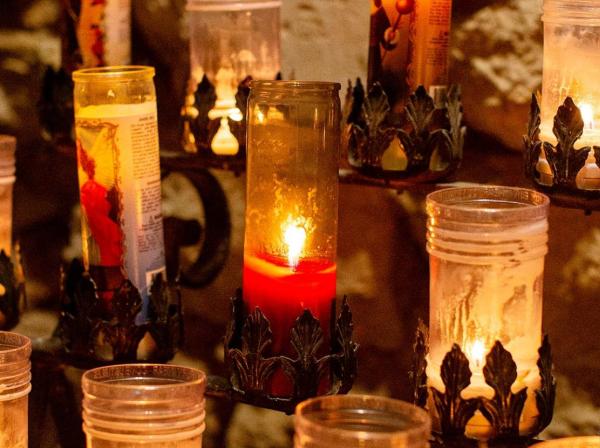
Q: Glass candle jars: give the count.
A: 12